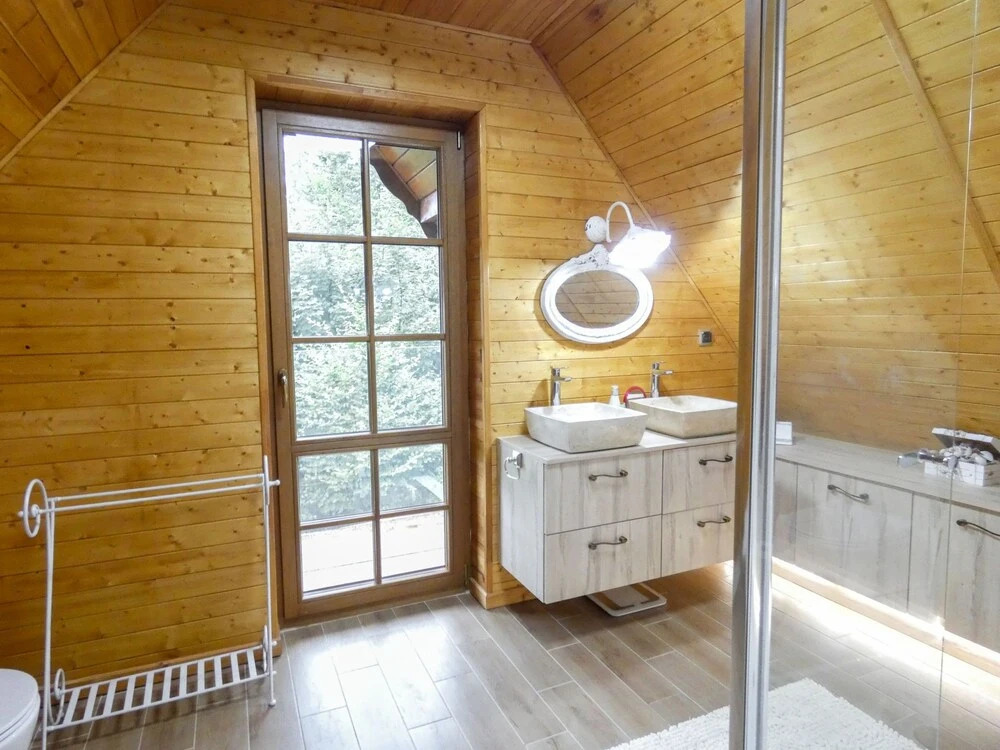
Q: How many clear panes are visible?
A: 10